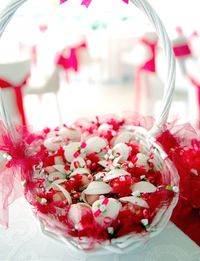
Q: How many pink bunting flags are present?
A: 3